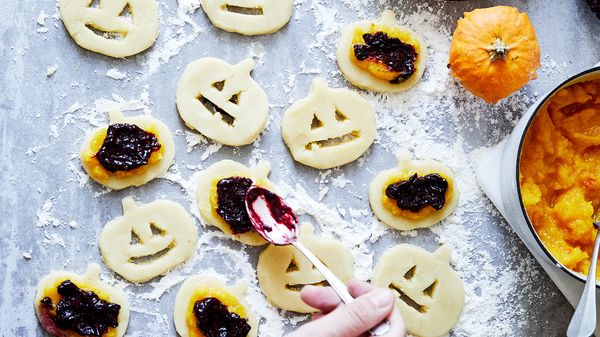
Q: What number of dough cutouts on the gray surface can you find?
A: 13